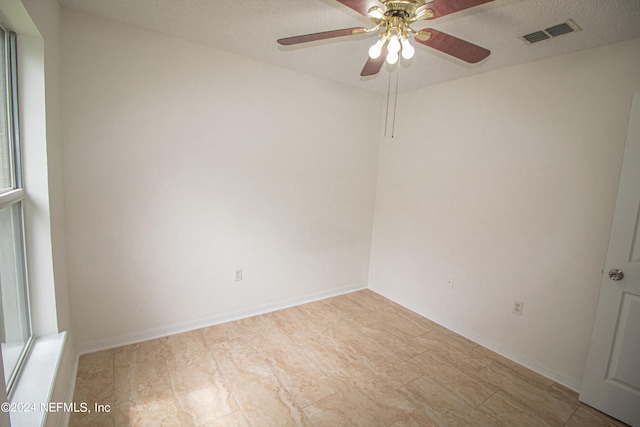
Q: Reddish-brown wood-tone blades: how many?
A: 5